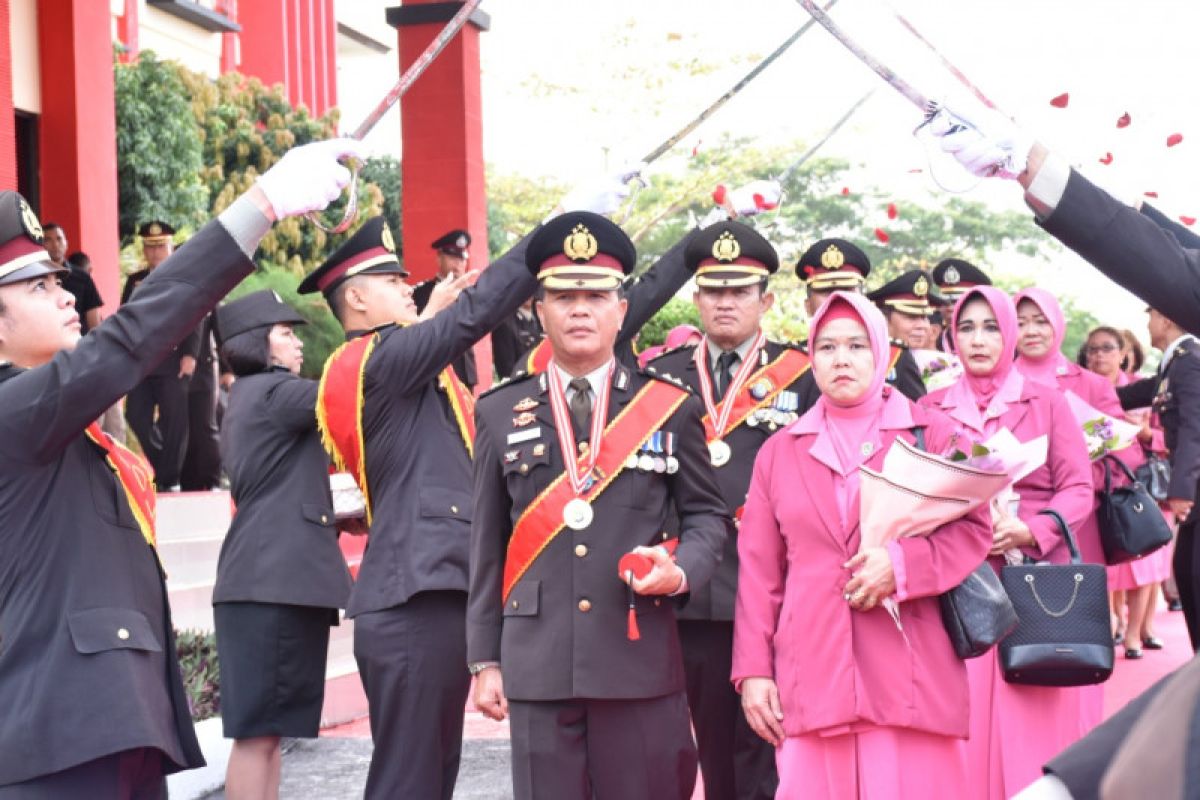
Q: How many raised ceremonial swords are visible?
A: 5